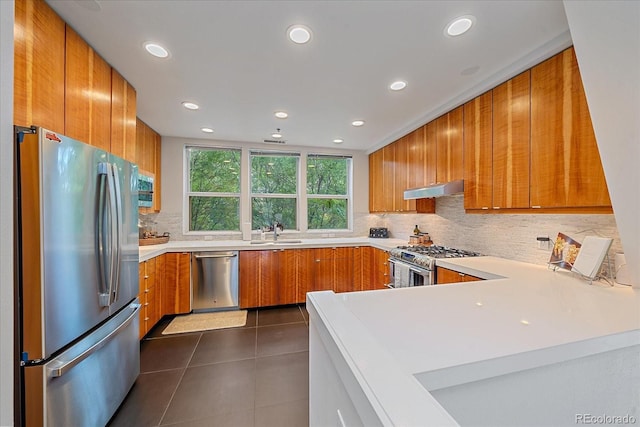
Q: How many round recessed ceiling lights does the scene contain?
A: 10